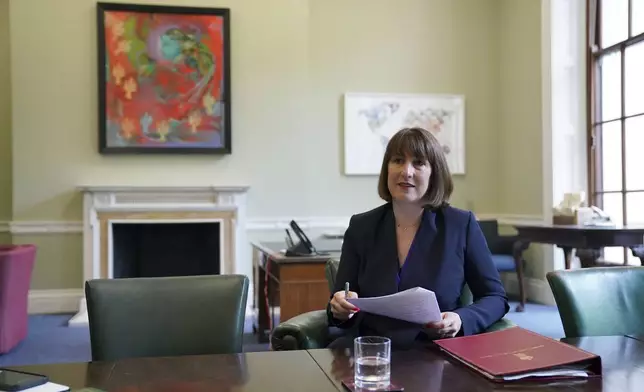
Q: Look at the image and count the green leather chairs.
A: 3